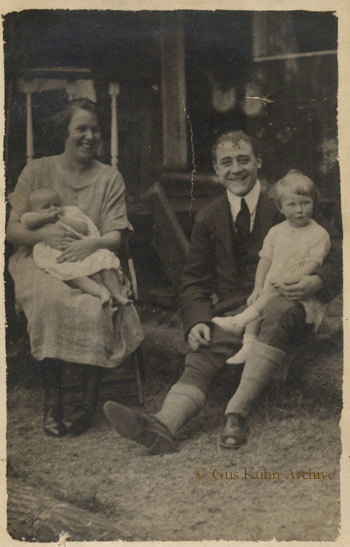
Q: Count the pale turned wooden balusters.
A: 2